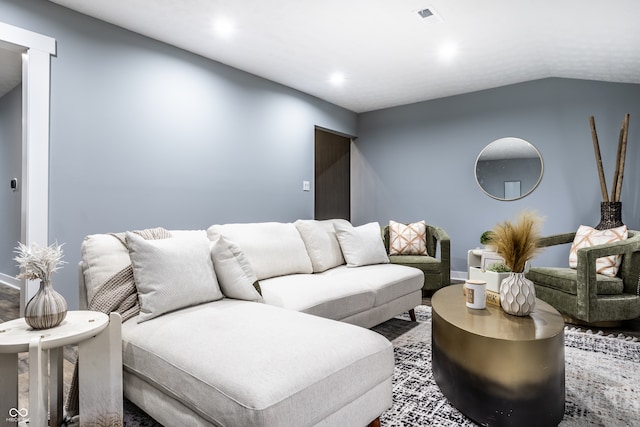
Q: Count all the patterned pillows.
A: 2